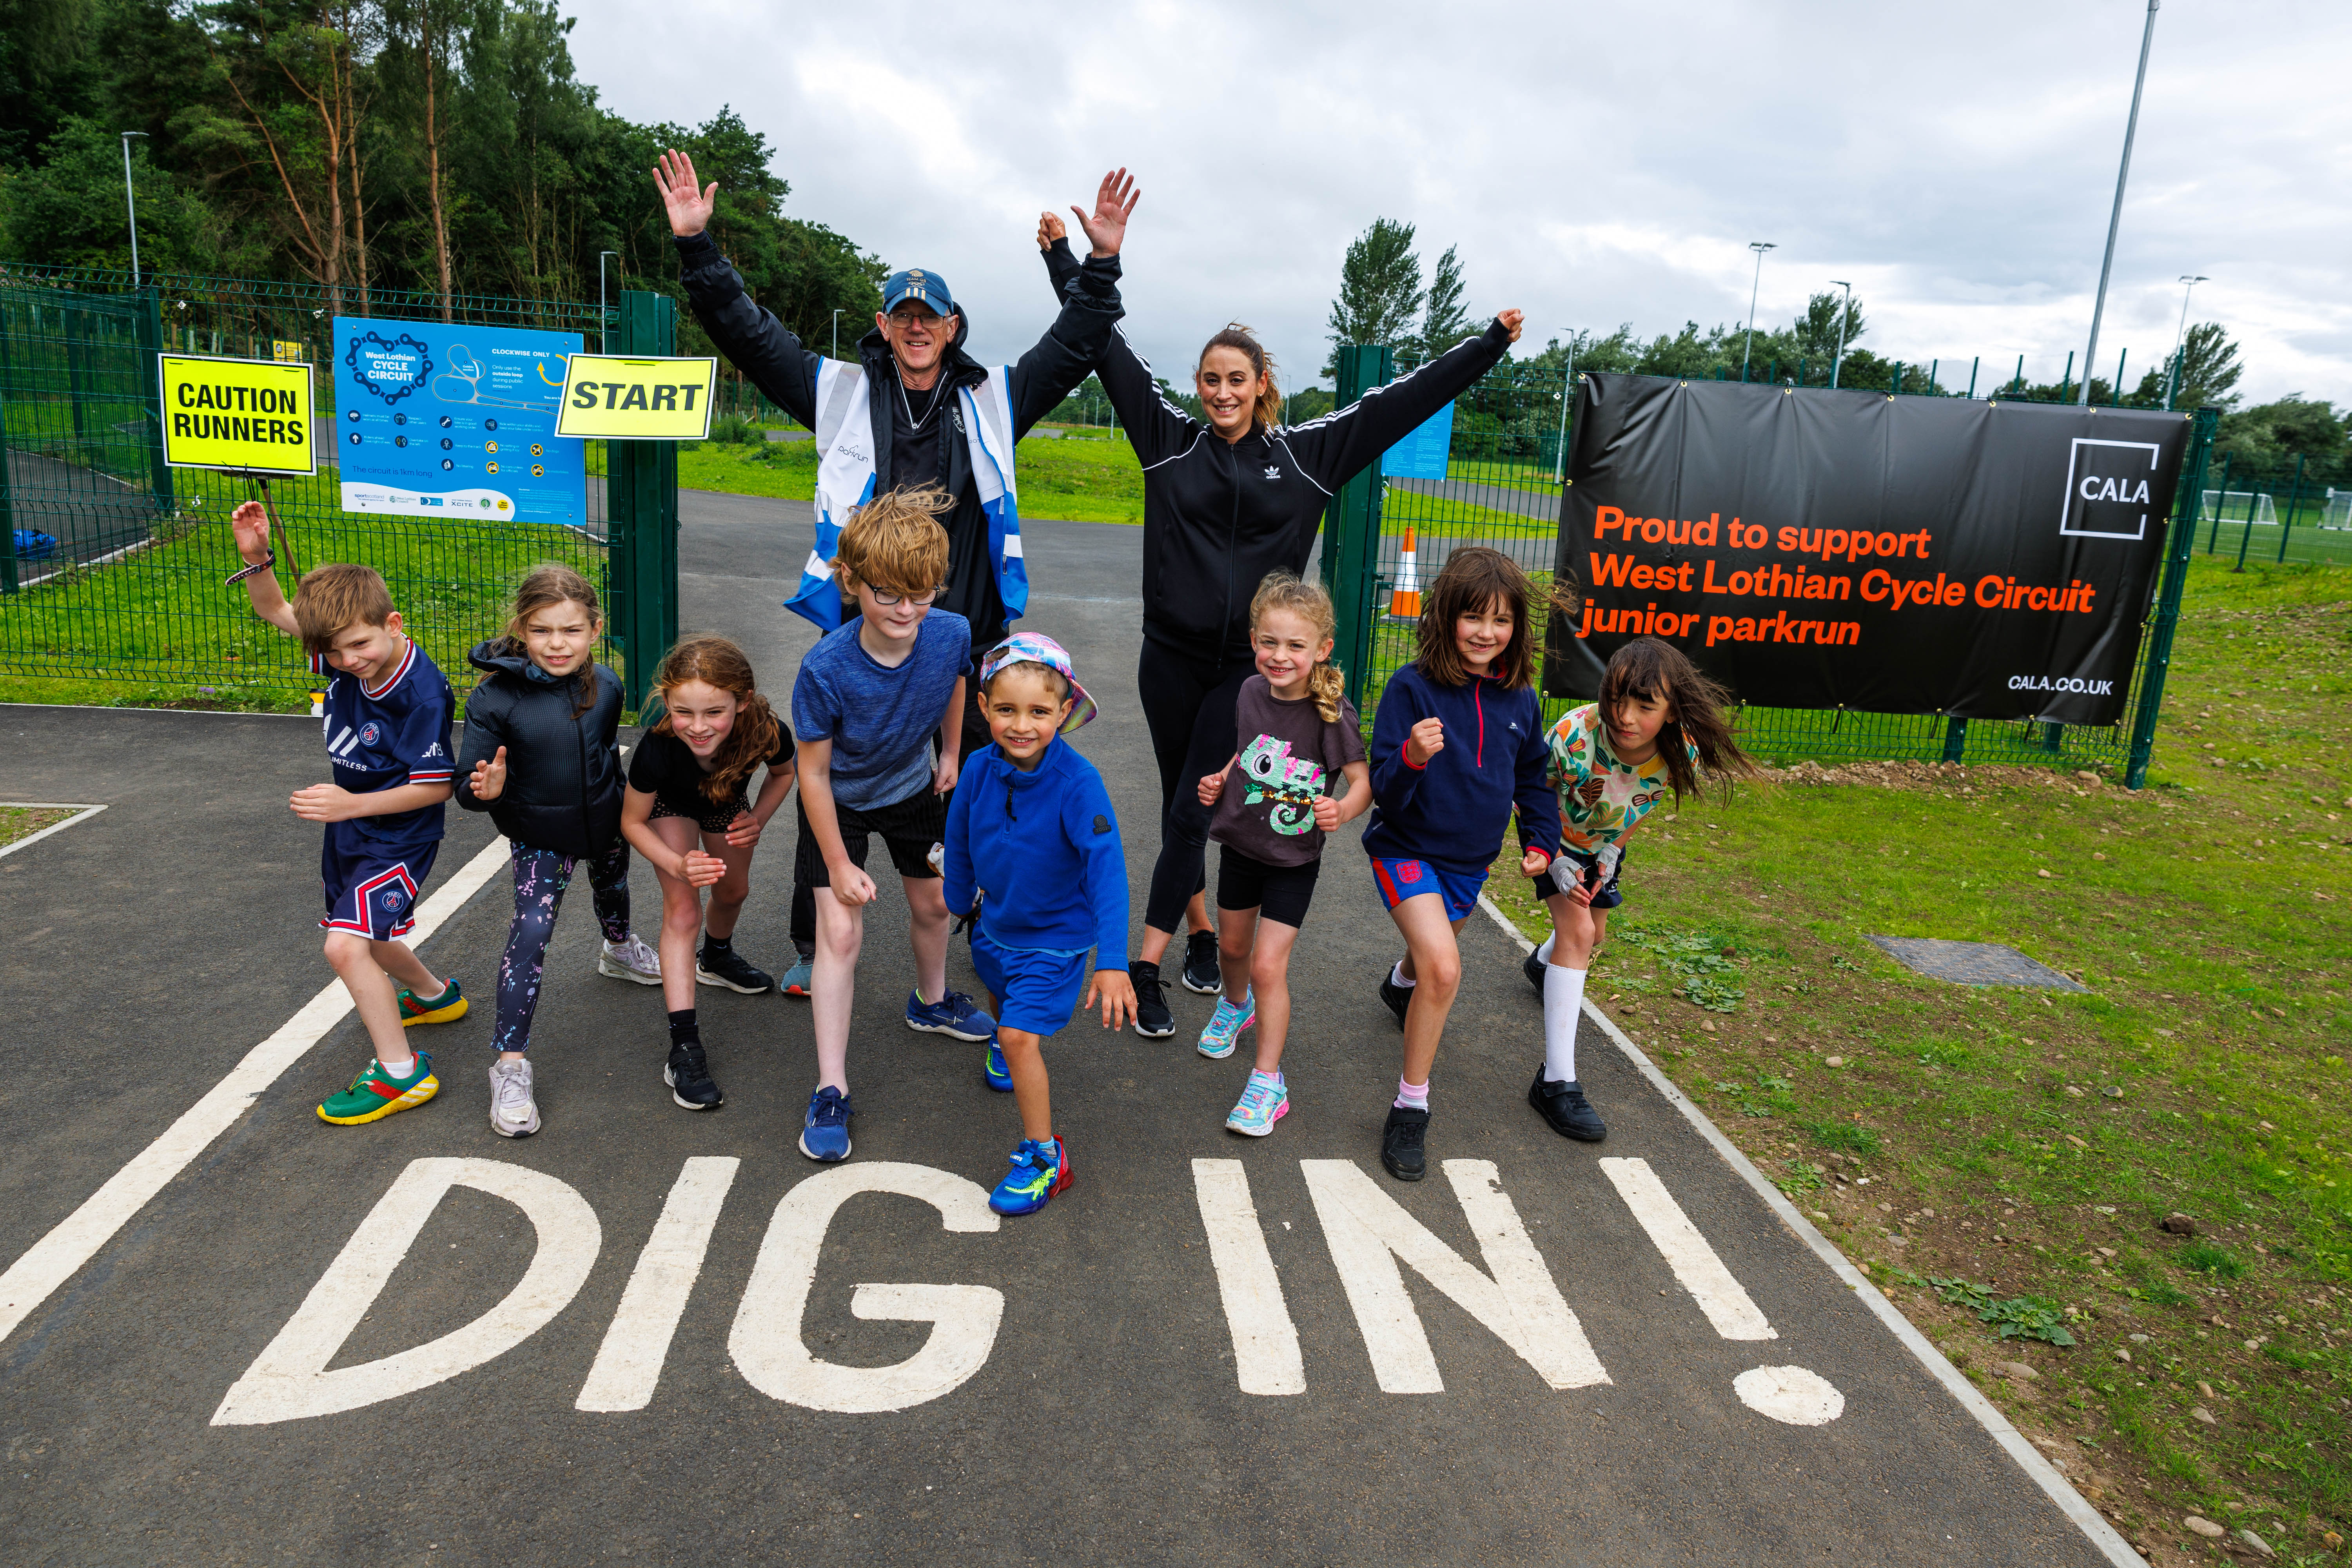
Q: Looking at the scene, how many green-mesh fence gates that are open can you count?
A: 2